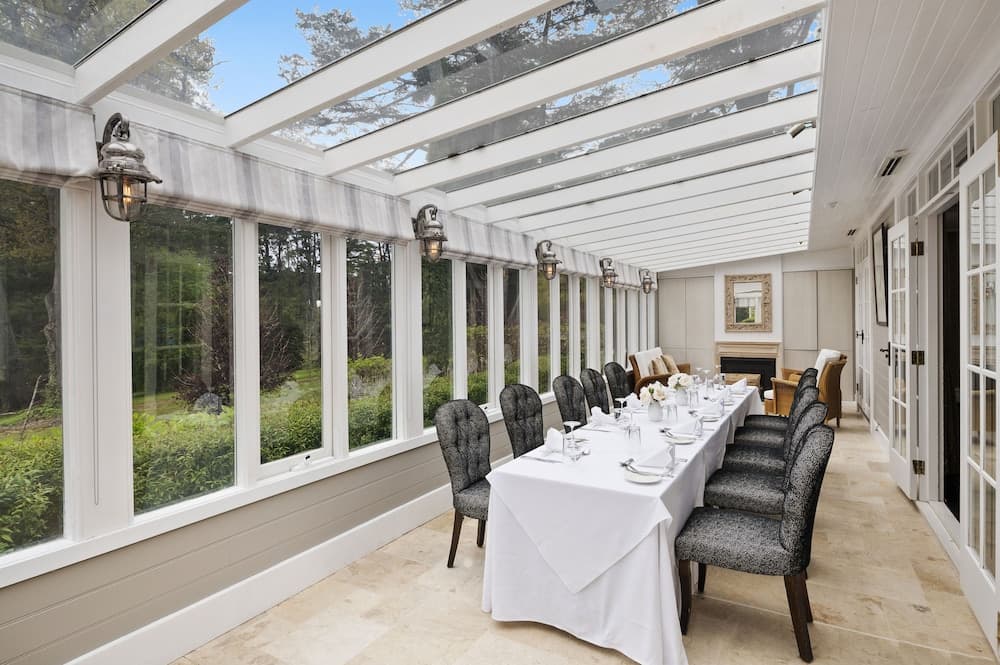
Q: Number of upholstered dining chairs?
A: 10